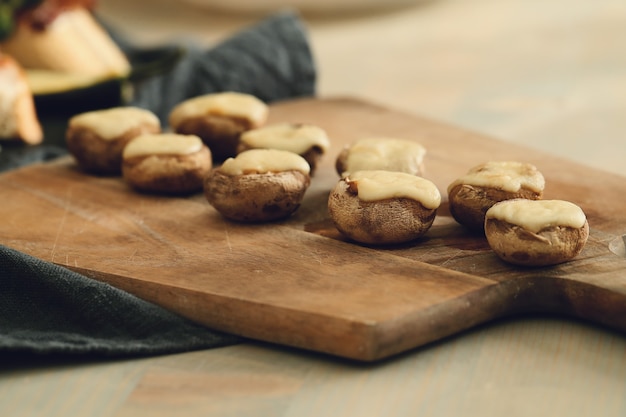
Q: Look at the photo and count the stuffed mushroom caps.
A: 9